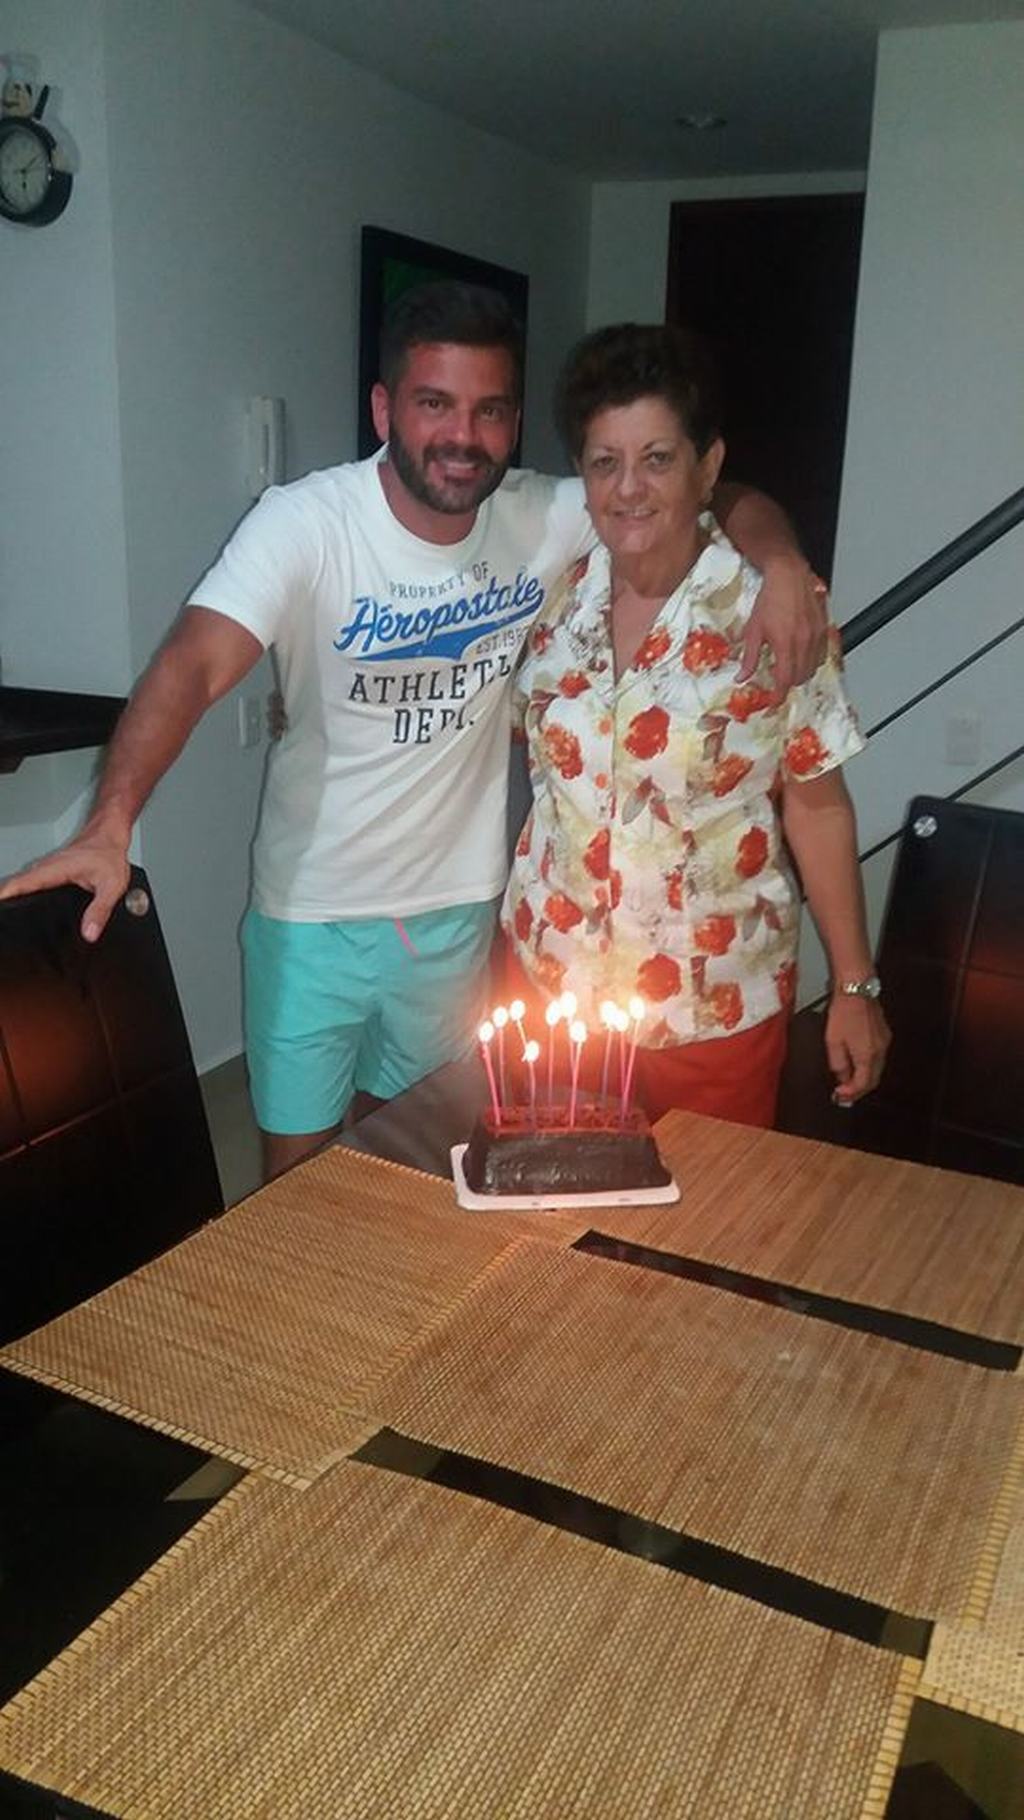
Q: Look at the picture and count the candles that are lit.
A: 10